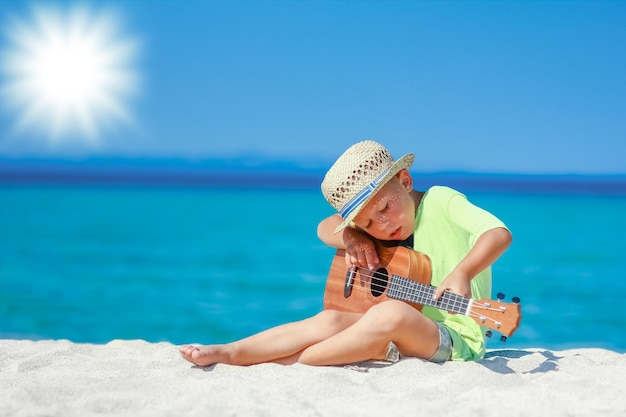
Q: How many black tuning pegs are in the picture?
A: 4